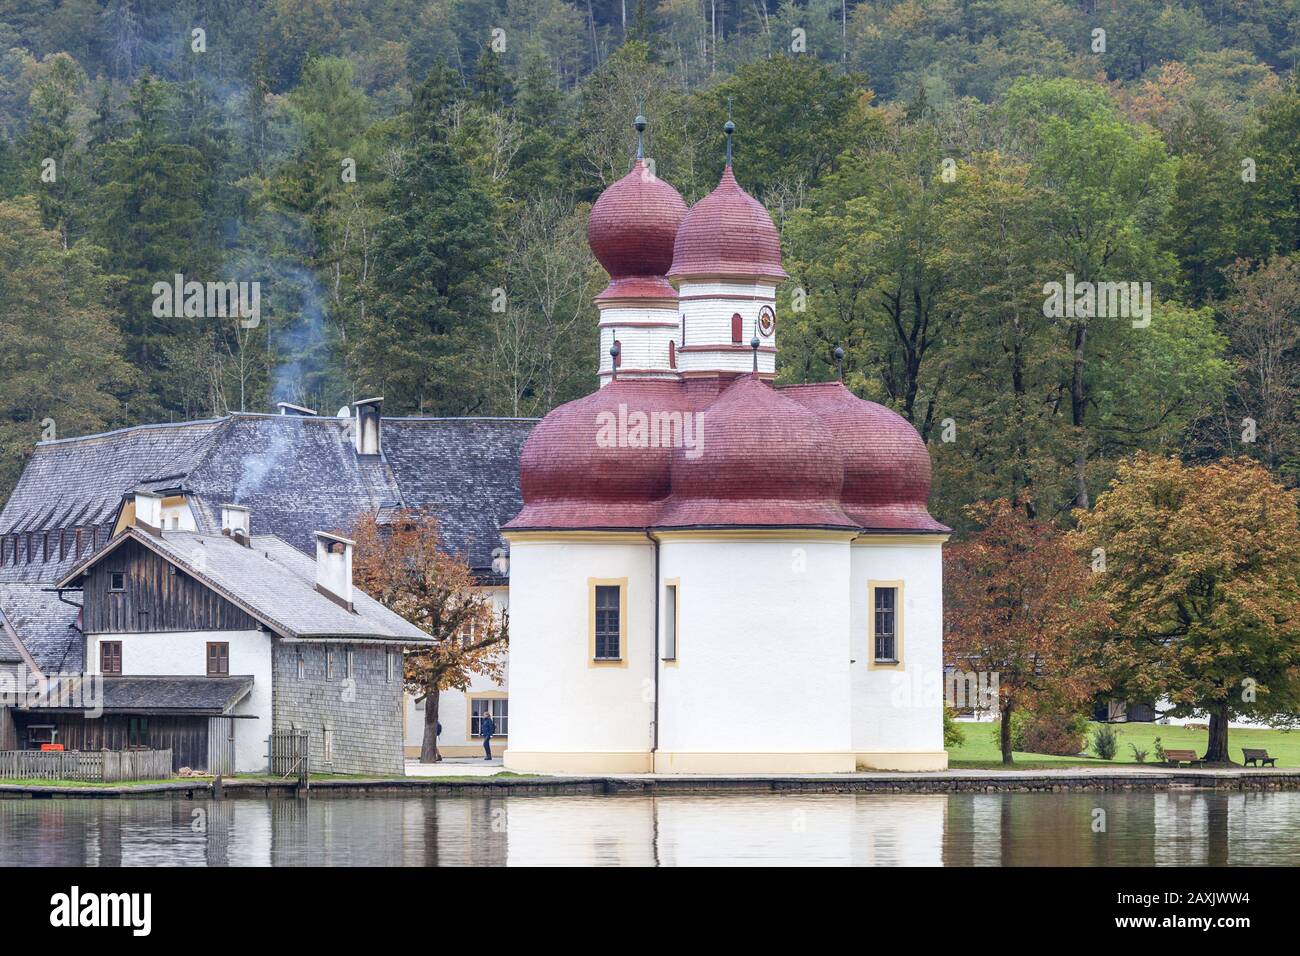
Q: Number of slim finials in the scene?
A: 5